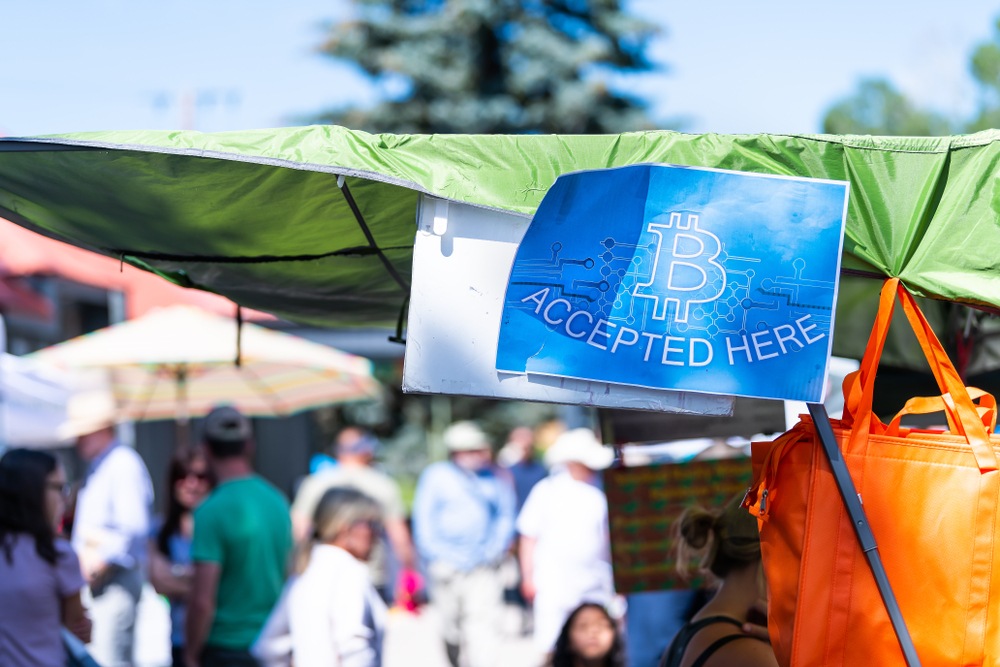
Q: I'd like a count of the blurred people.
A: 11